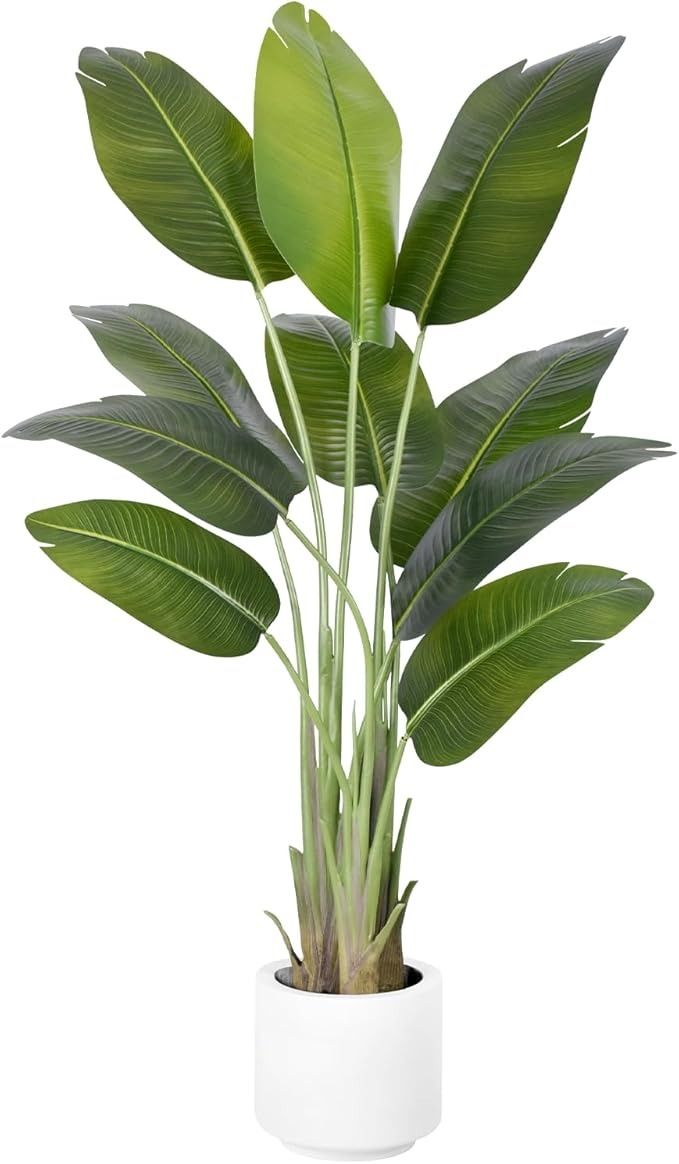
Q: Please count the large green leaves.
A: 10